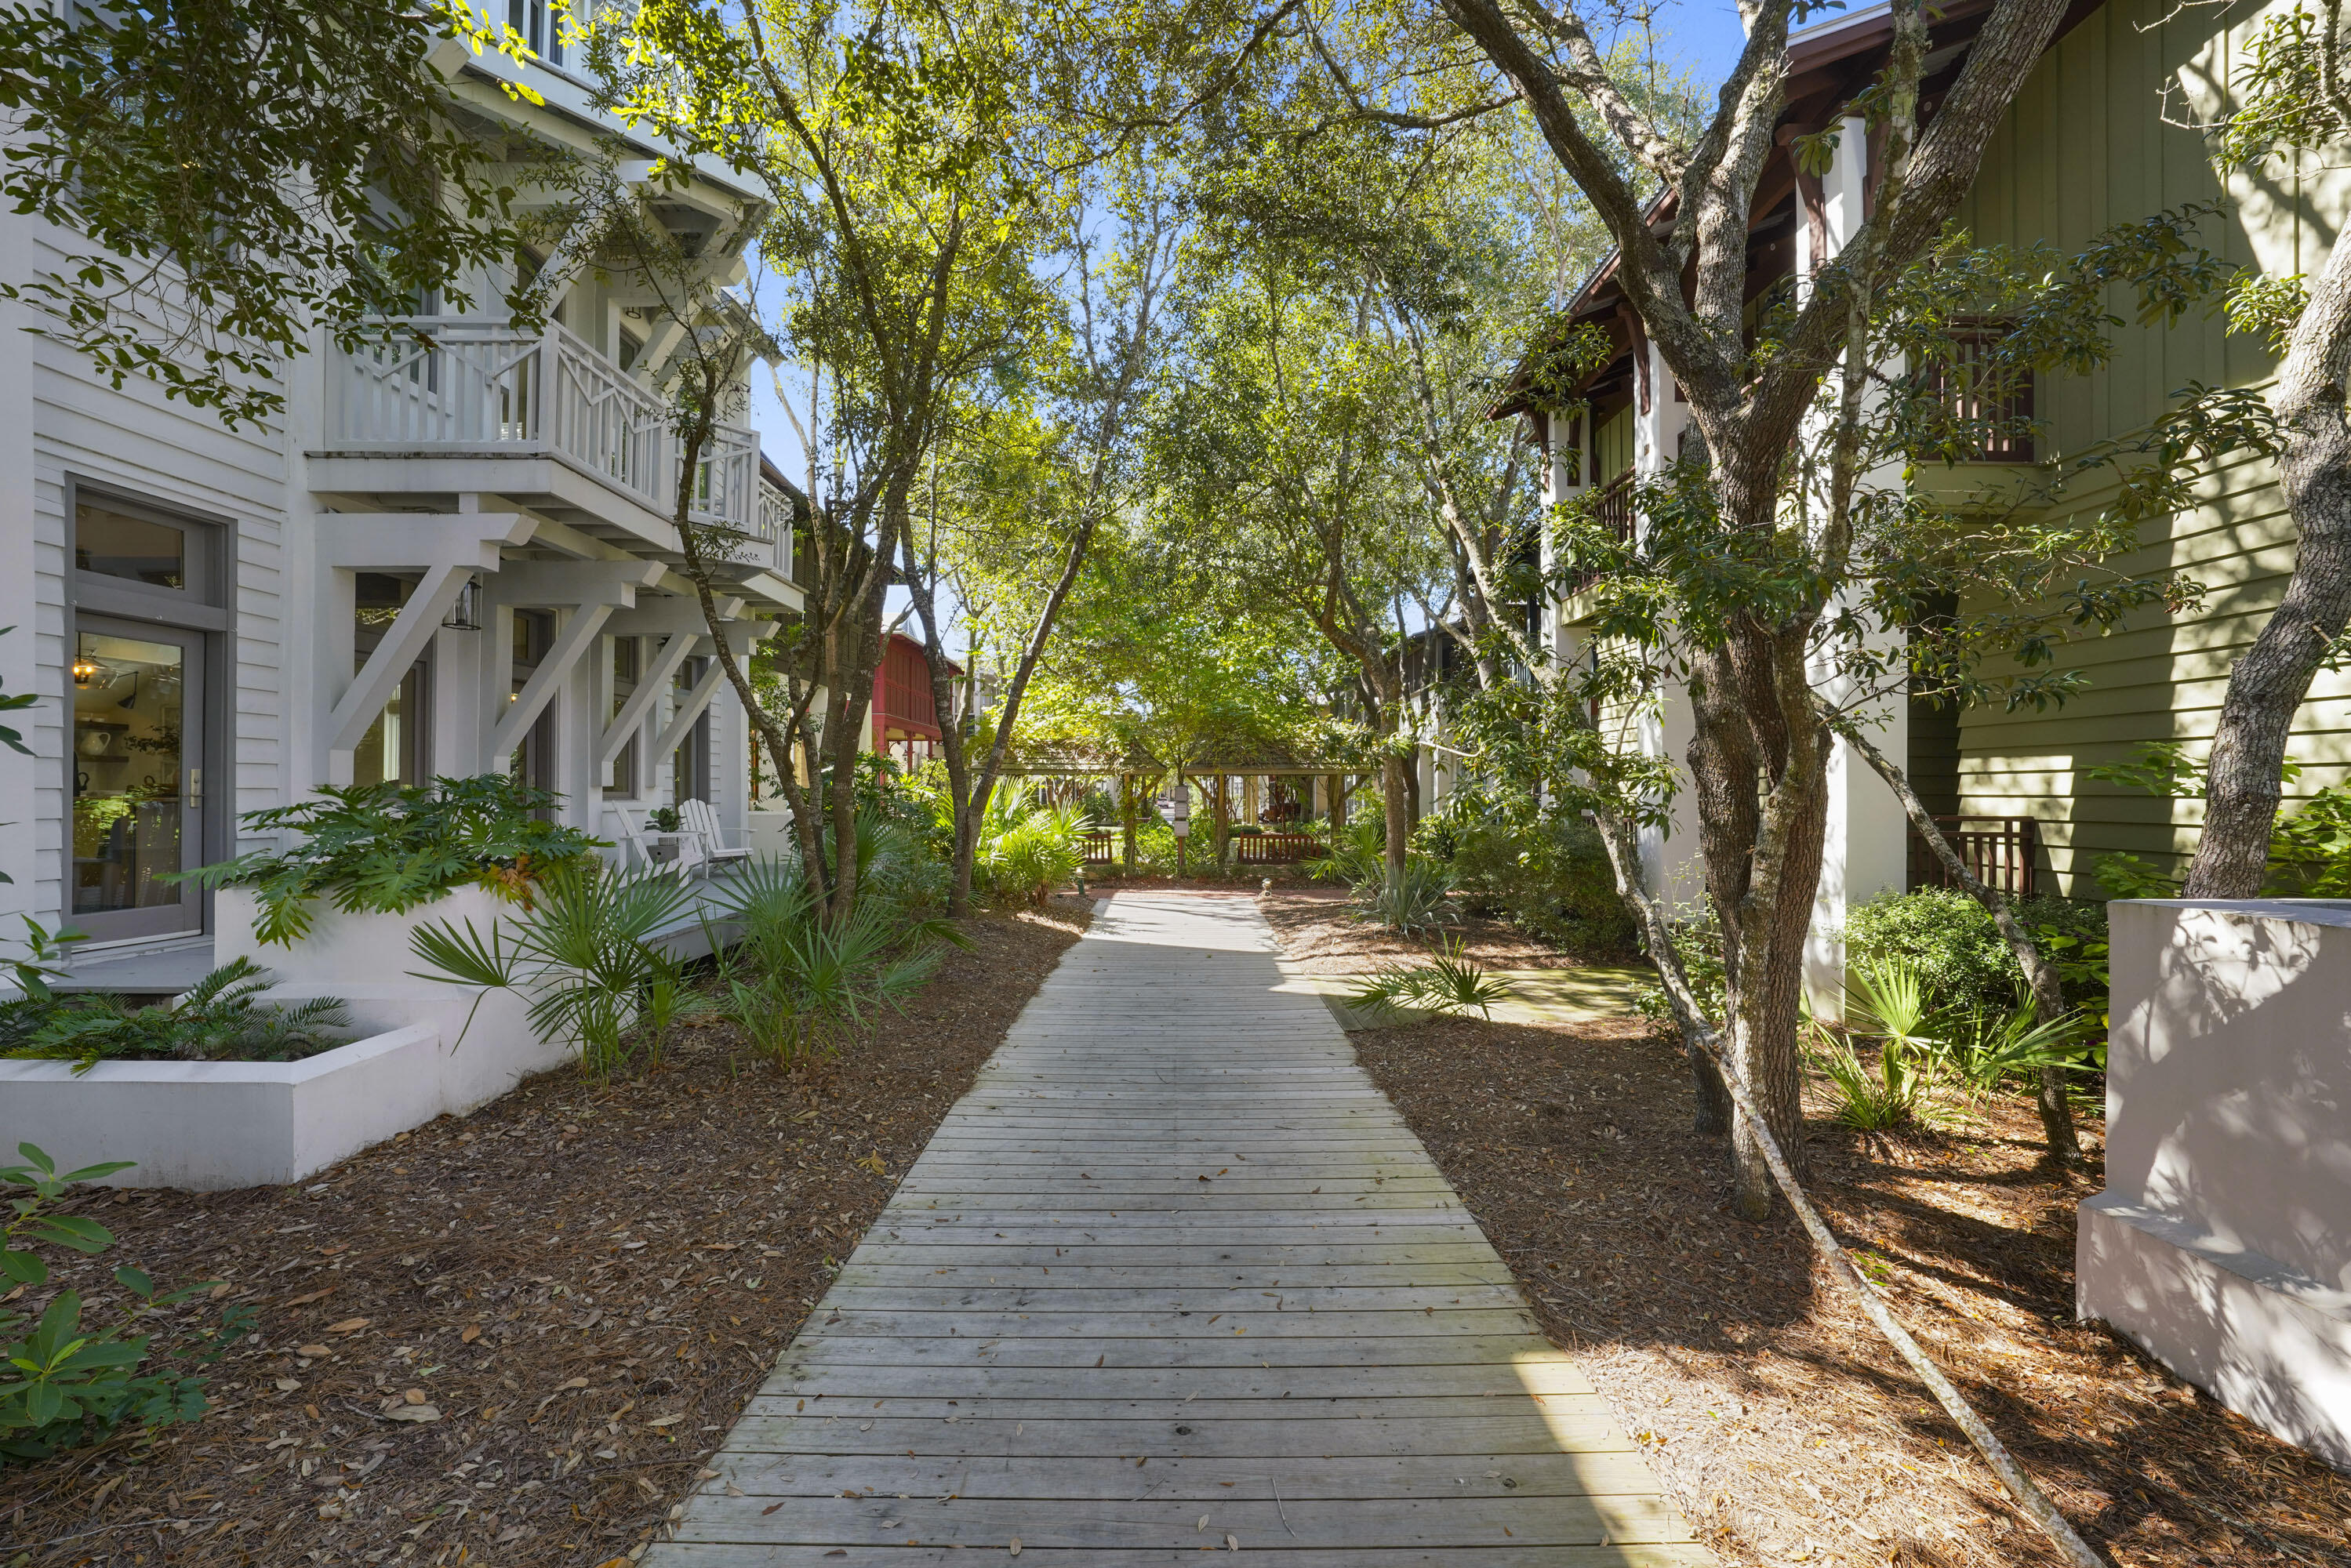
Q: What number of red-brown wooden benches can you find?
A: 2